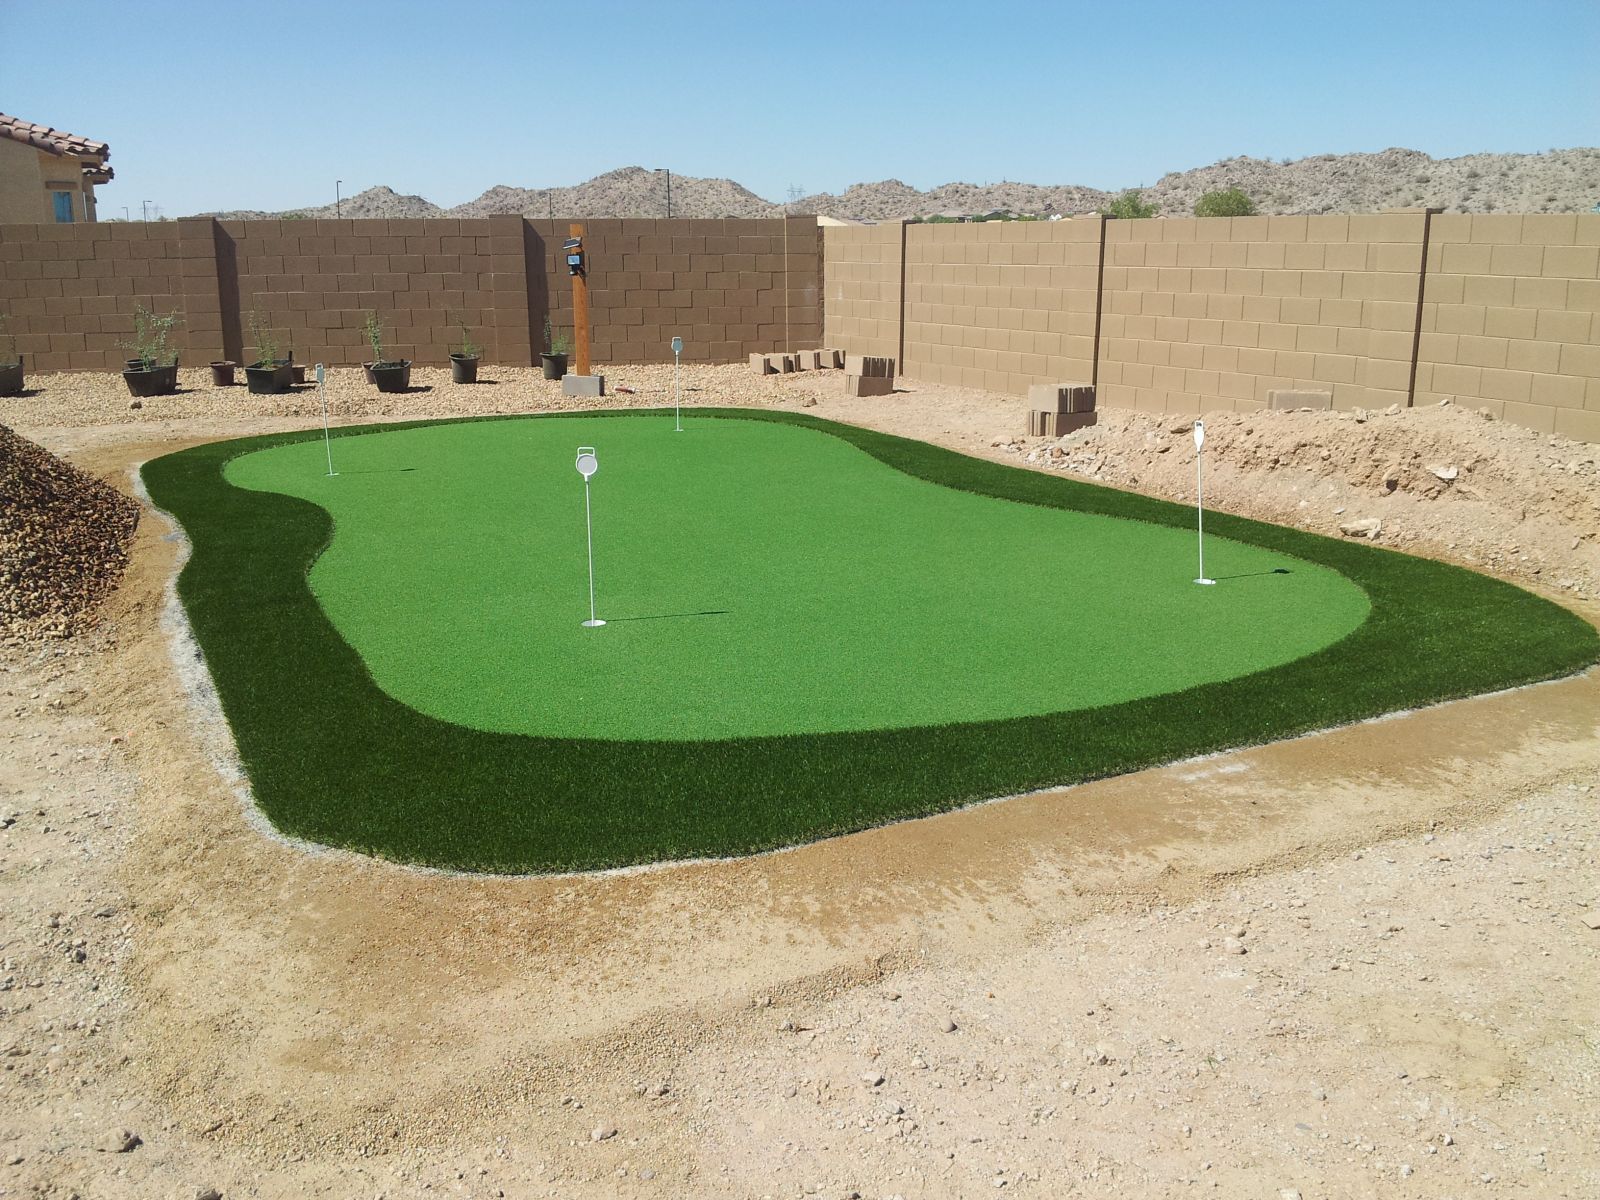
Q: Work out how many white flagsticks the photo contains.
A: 4